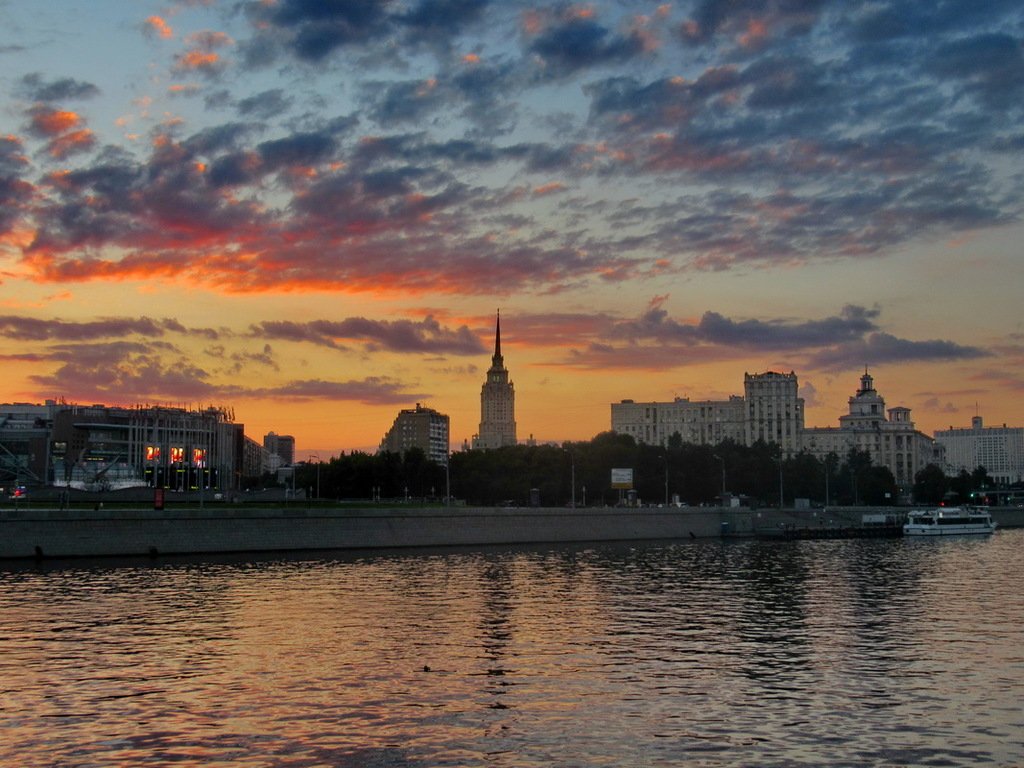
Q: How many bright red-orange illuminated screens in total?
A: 3